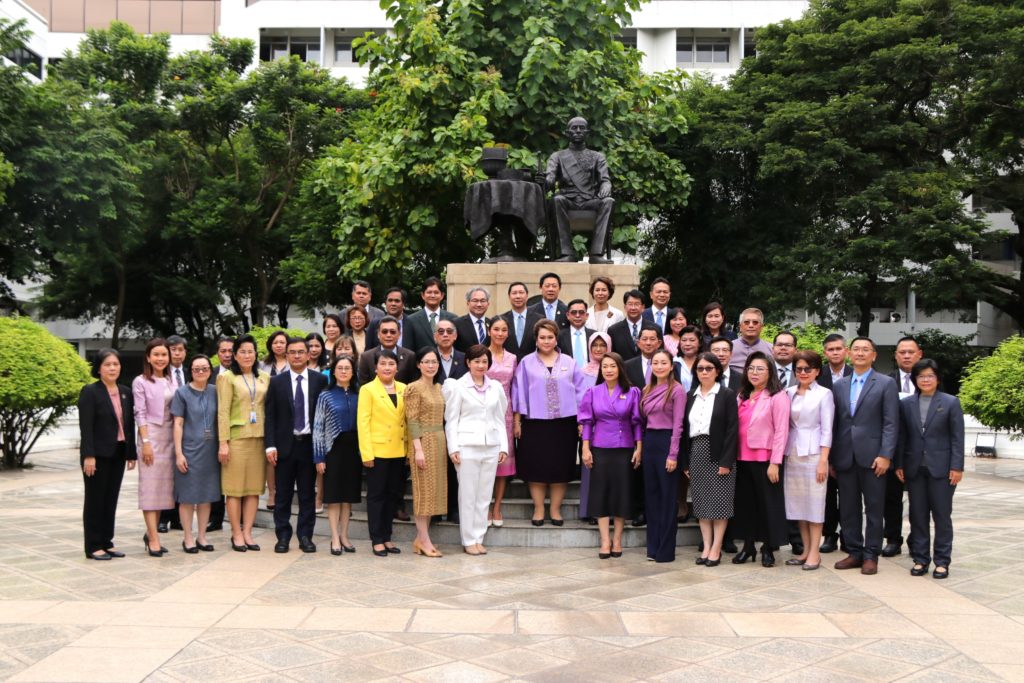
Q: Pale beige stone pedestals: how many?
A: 1